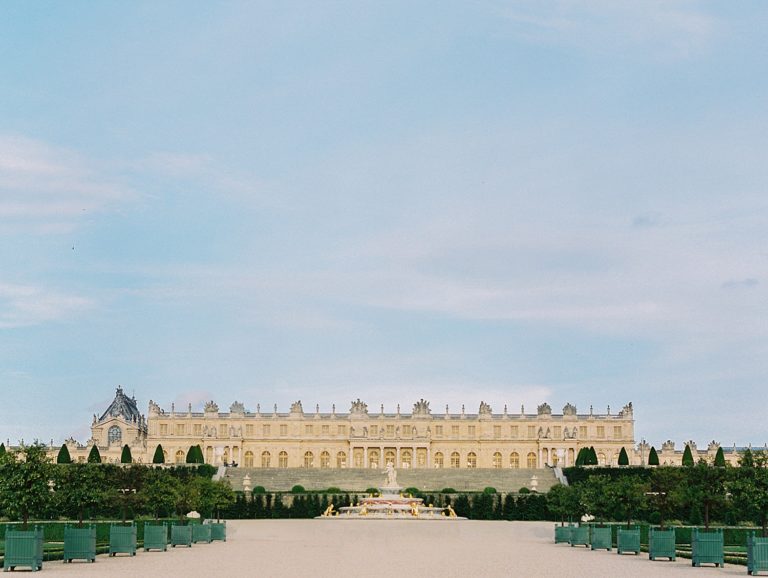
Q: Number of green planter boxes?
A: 14